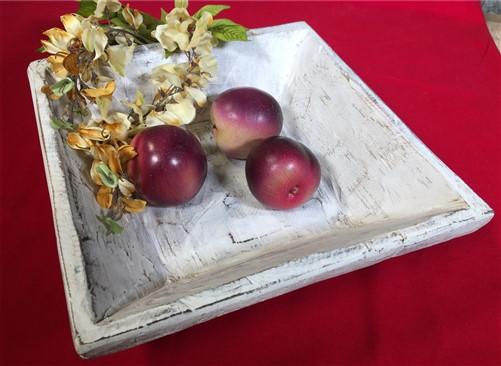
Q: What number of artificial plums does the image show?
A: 3